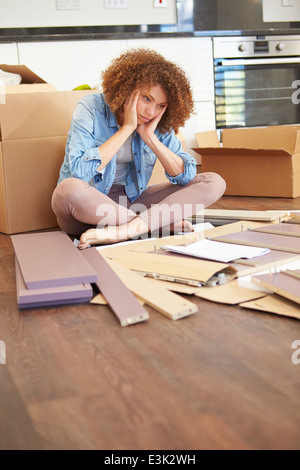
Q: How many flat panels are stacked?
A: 3